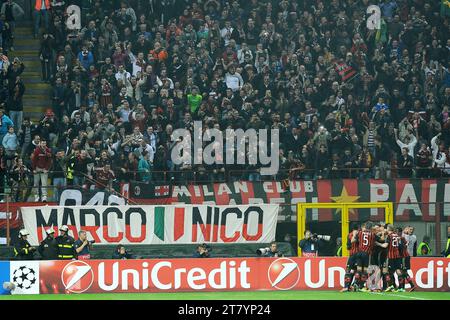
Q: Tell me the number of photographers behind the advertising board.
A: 5